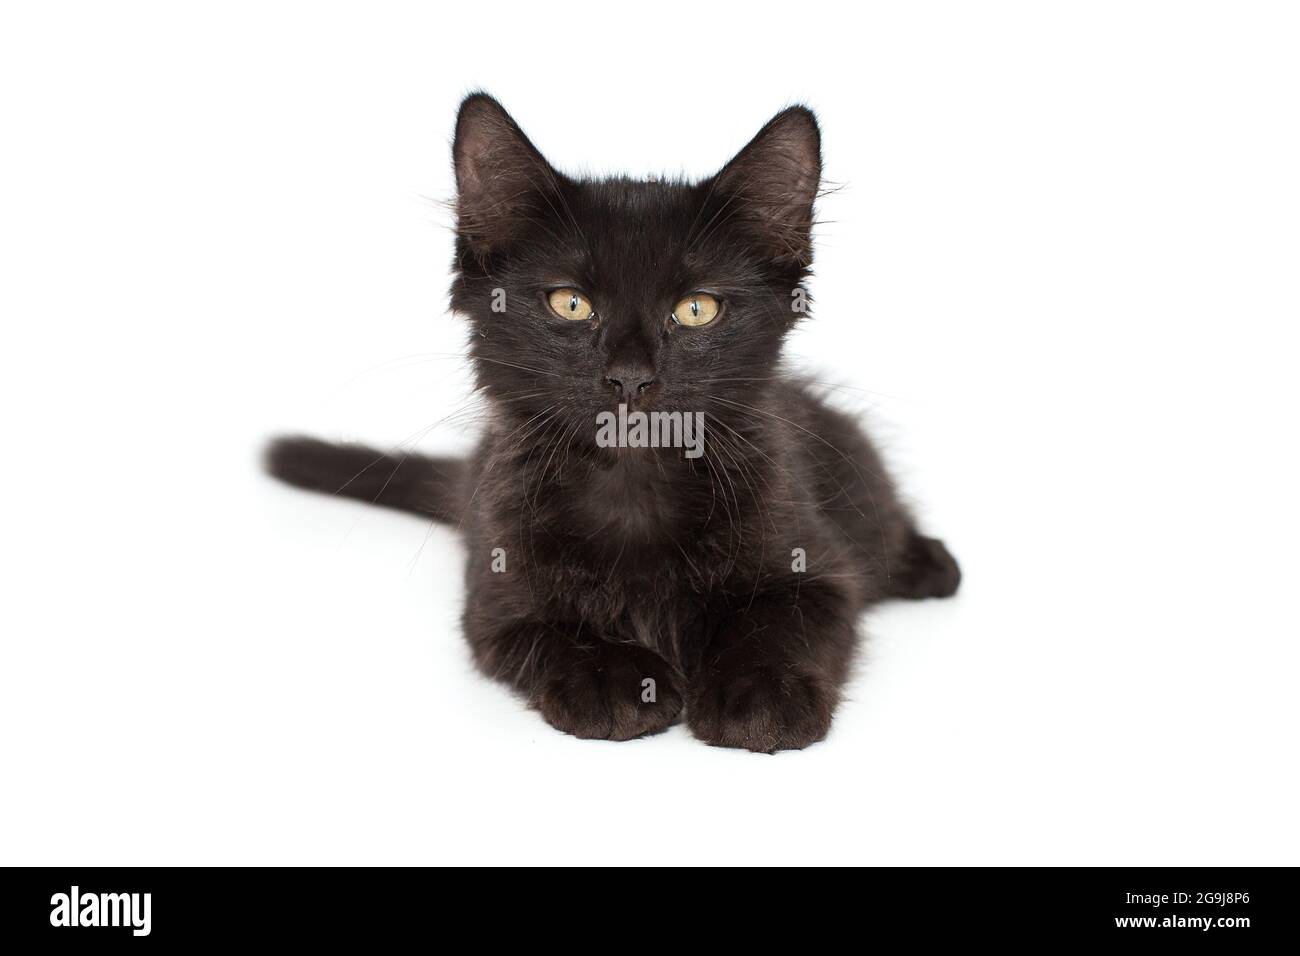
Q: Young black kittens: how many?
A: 1